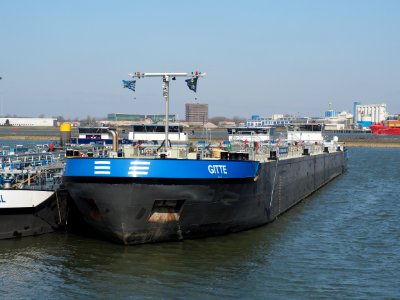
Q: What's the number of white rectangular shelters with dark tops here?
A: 4